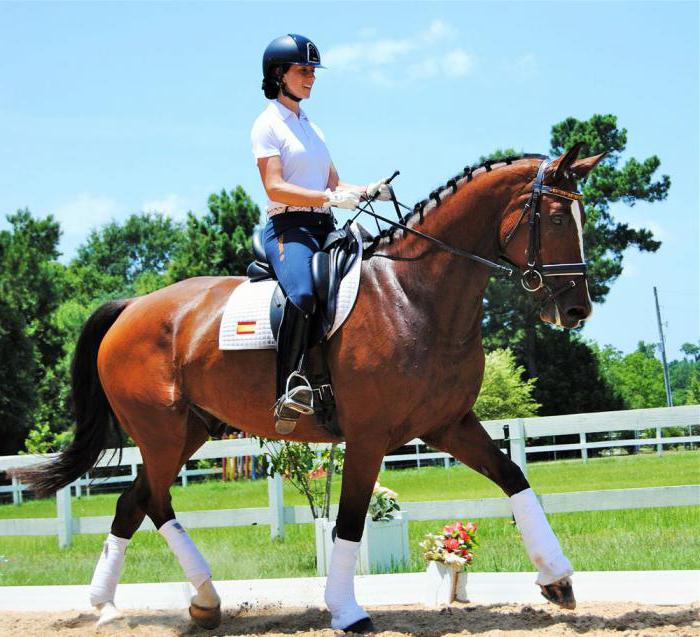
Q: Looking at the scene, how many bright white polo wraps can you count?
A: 4